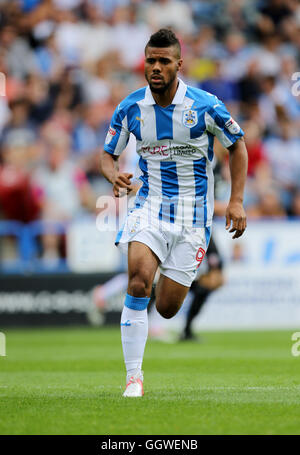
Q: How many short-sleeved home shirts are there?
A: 1